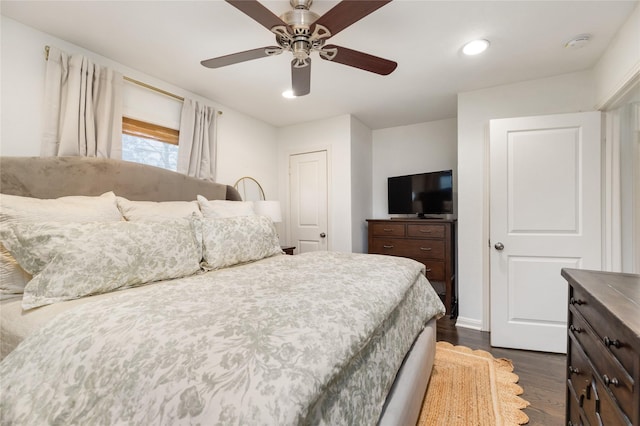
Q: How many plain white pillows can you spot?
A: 3